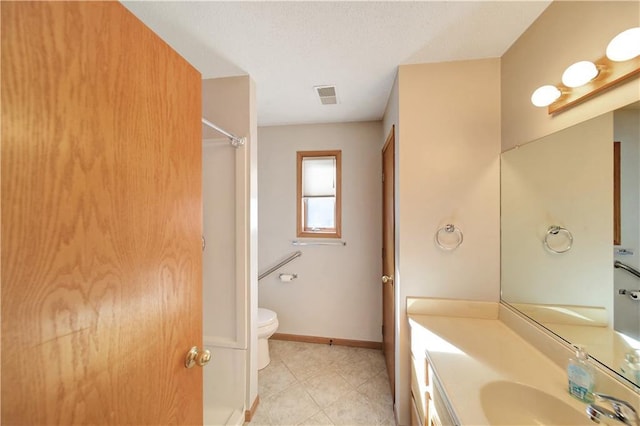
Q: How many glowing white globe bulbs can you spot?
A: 3